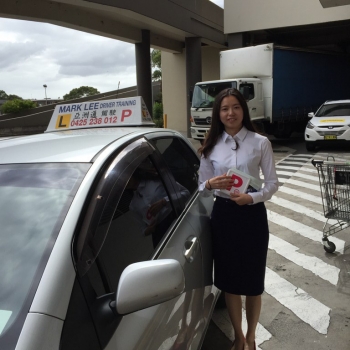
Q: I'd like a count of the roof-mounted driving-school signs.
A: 1